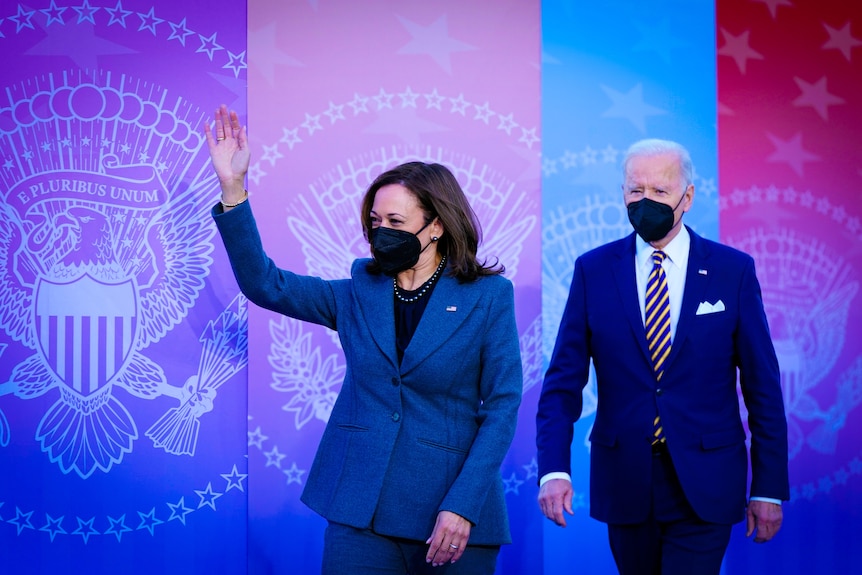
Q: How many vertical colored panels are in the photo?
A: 4